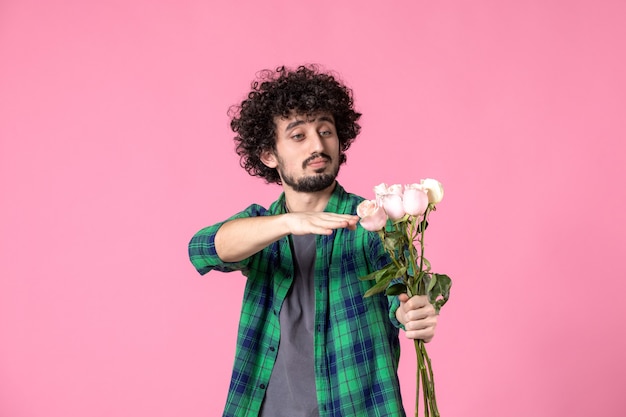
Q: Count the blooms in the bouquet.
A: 5